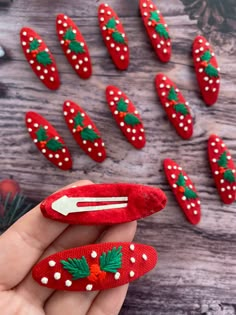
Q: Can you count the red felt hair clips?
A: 13